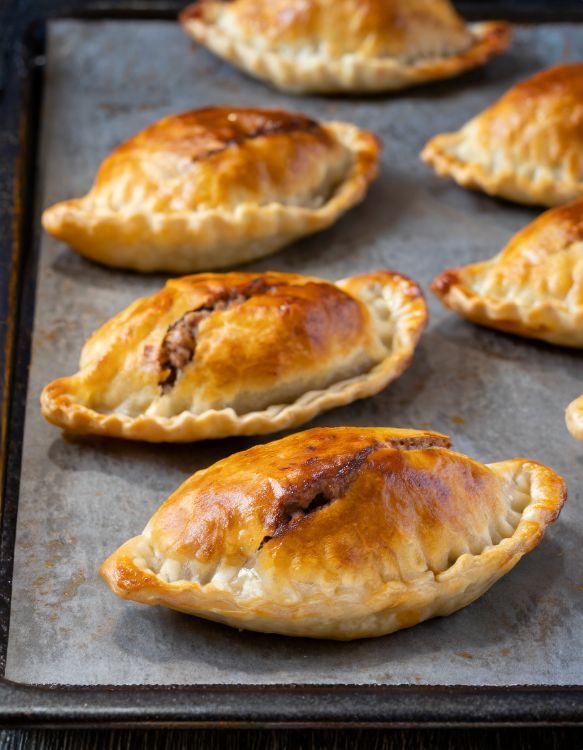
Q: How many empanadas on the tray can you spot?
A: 7